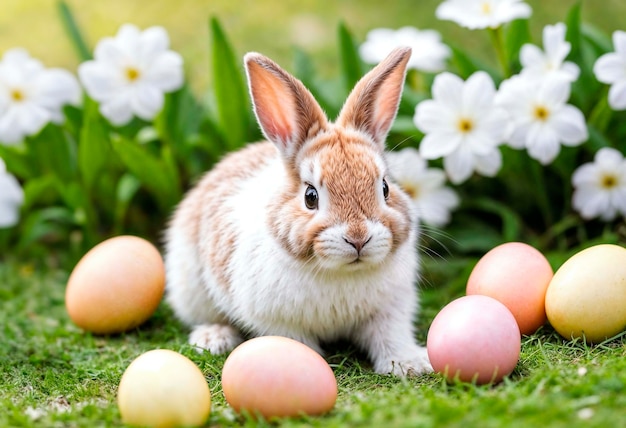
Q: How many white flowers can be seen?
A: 11